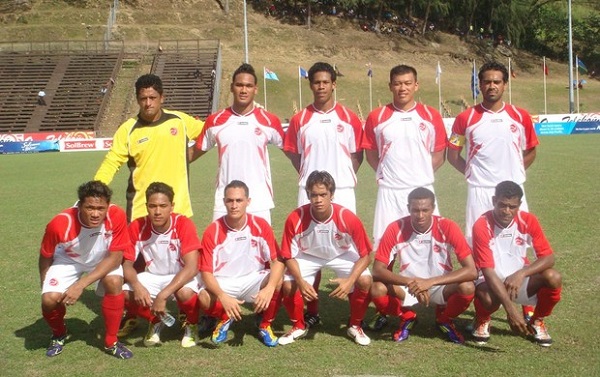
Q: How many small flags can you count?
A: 9